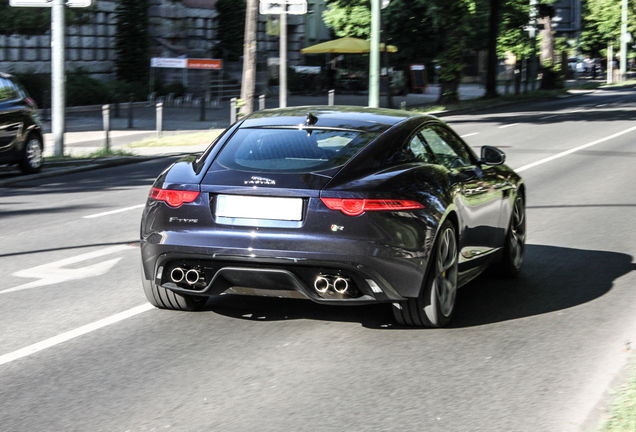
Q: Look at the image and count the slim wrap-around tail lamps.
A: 2